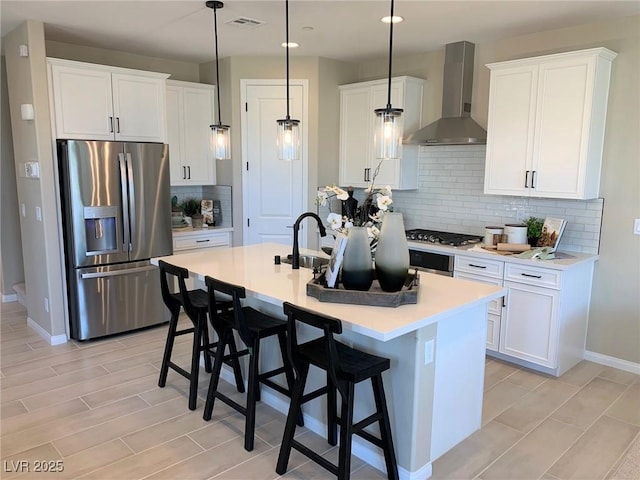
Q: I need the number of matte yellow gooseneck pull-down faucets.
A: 0